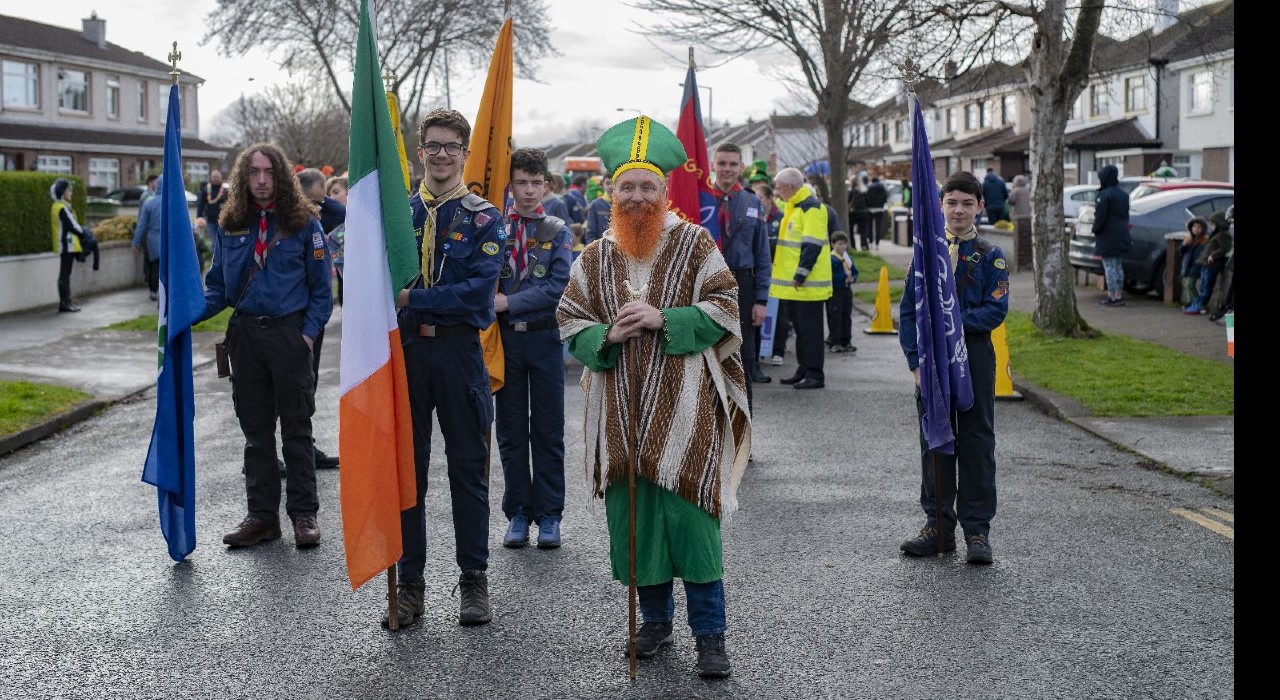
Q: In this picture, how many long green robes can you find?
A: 1